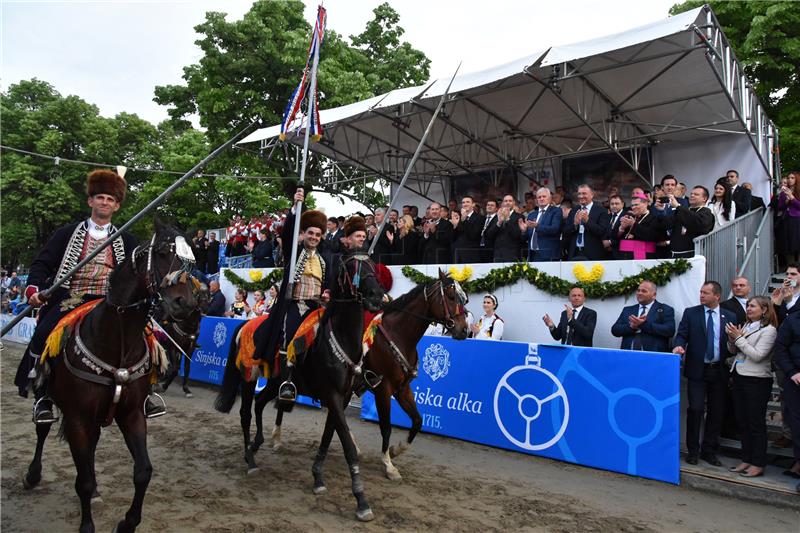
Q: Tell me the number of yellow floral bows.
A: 3